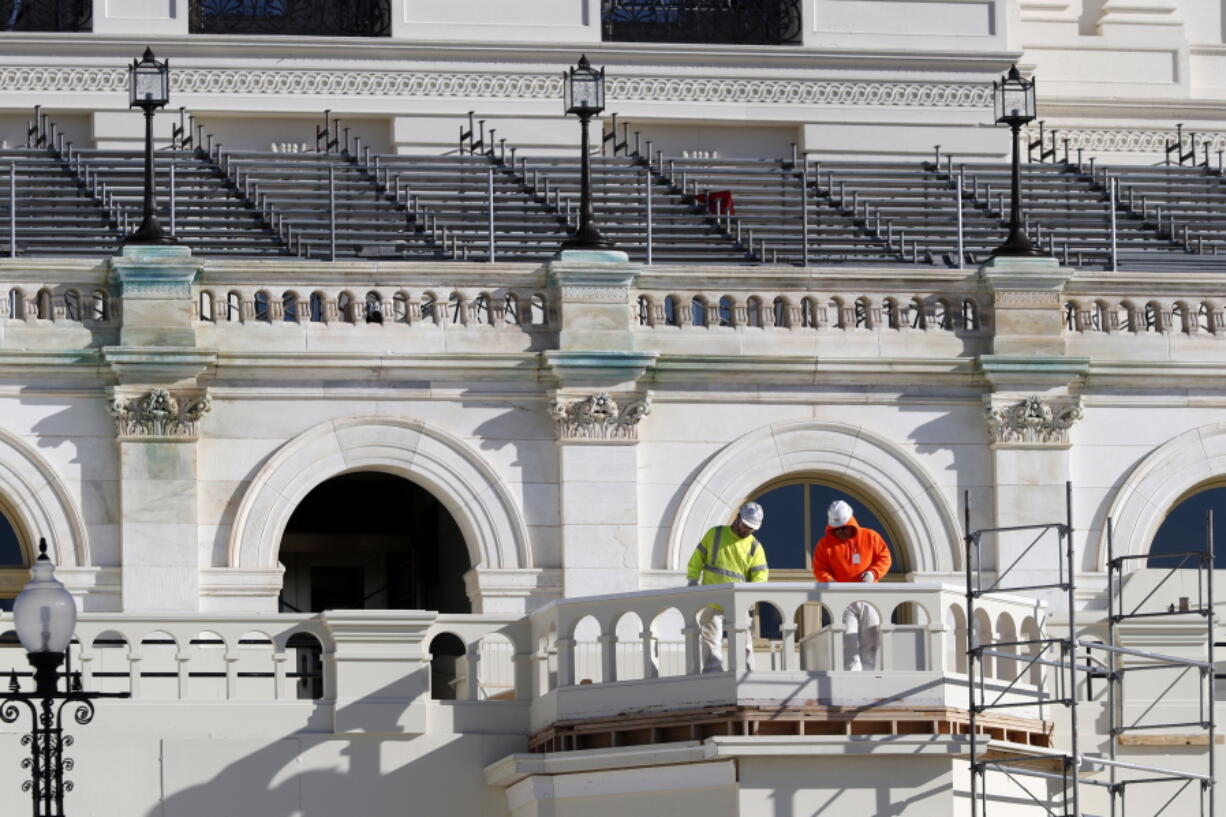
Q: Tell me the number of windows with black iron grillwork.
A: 3